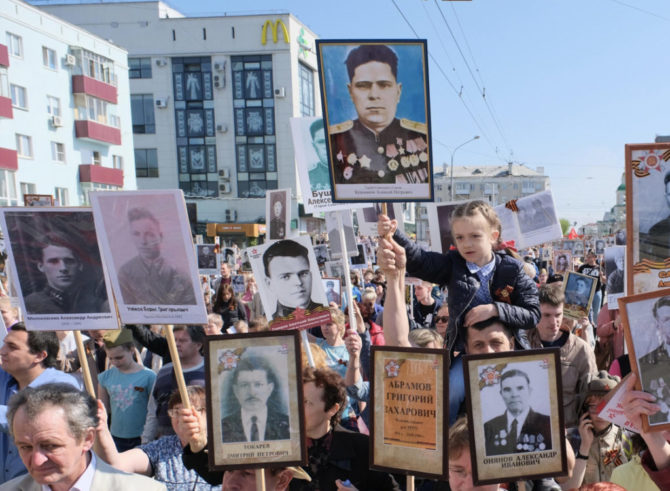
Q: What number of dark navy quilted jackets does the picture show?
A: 1